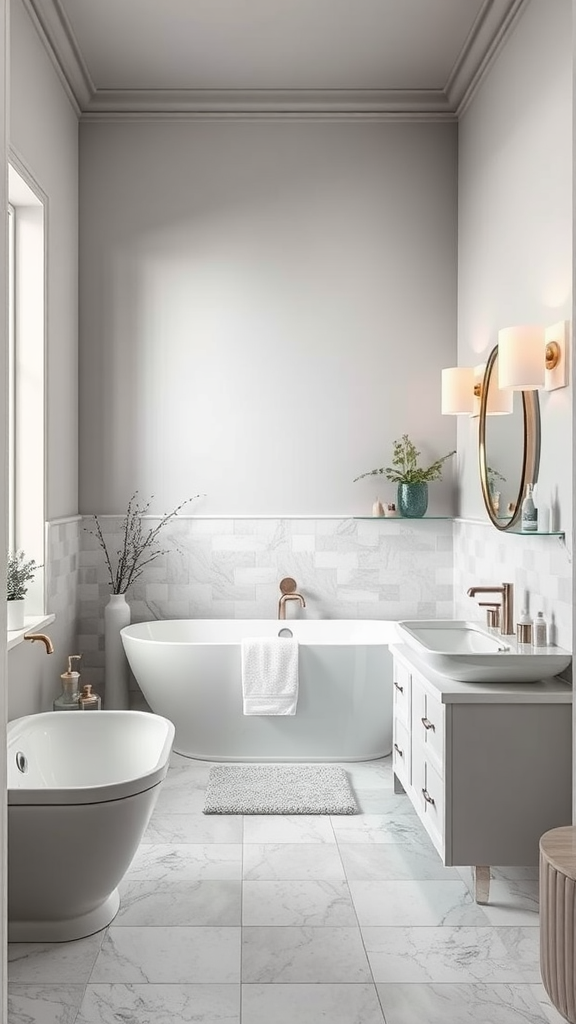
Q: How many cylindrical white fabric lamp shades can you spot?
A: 2